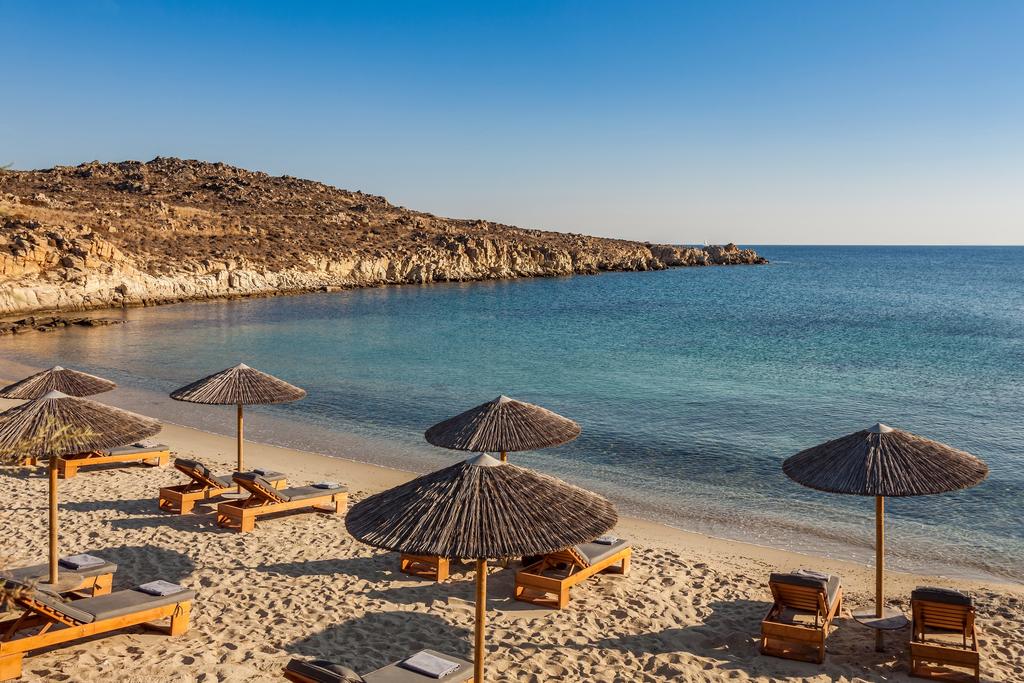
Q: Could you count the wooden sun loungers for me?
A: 11